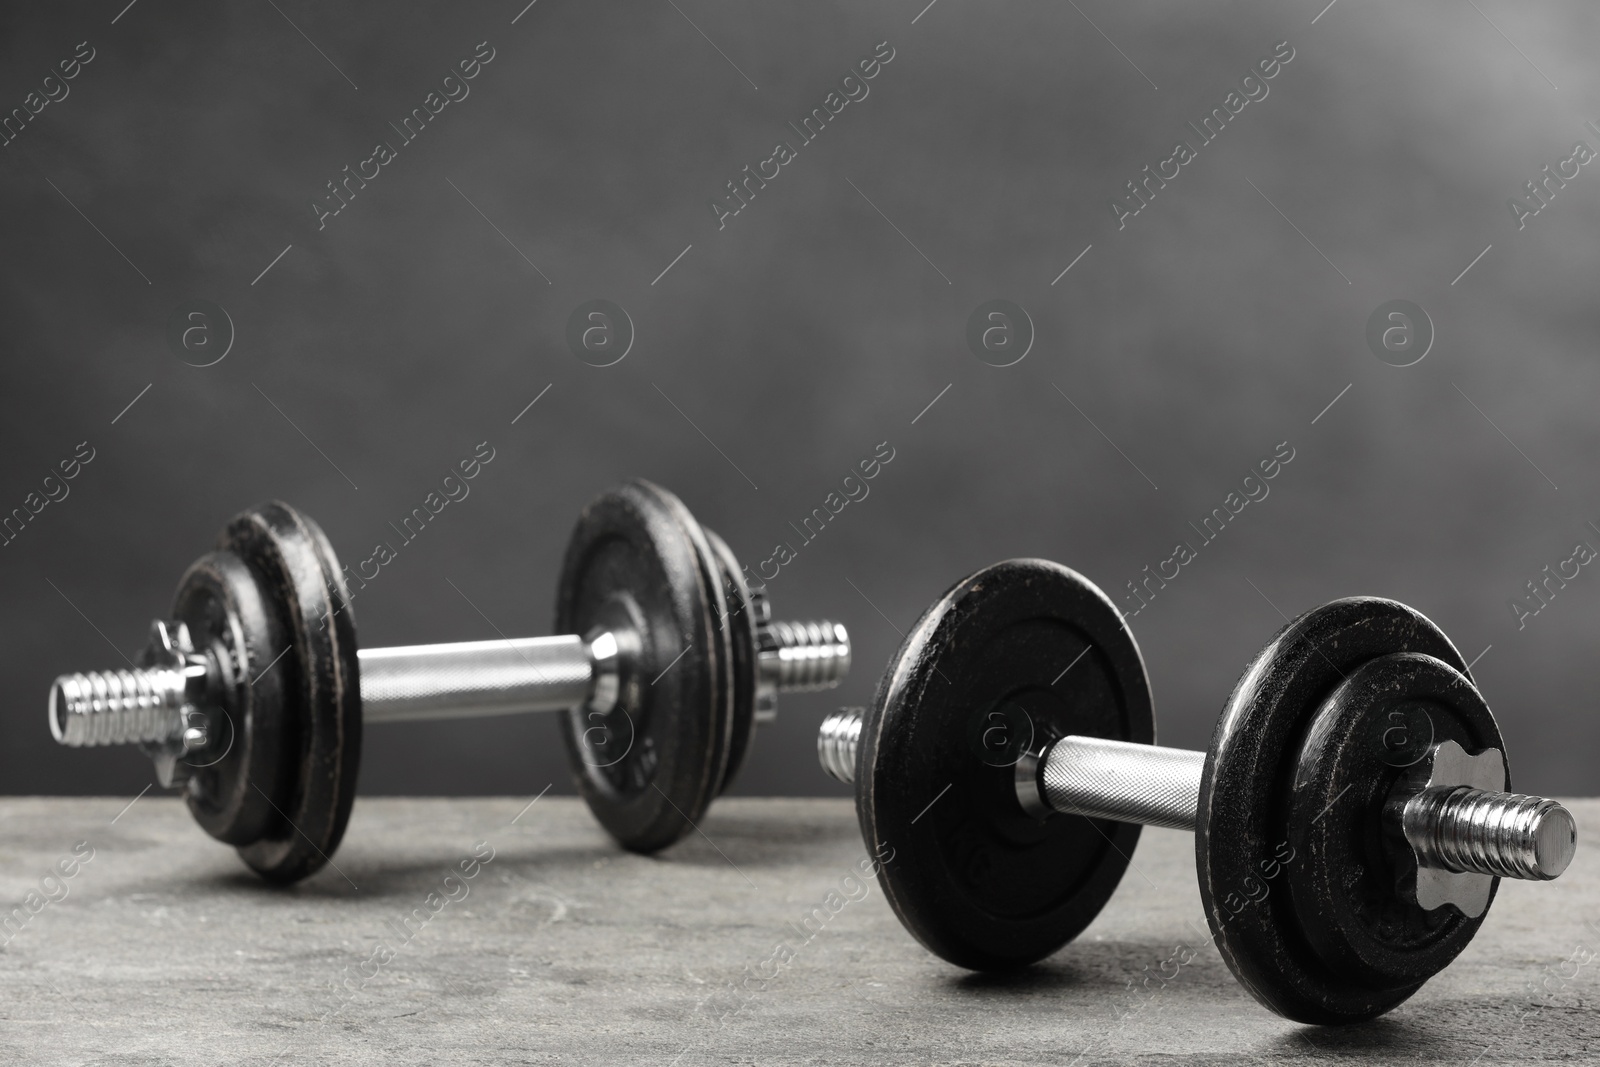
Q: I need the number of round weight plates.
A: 7